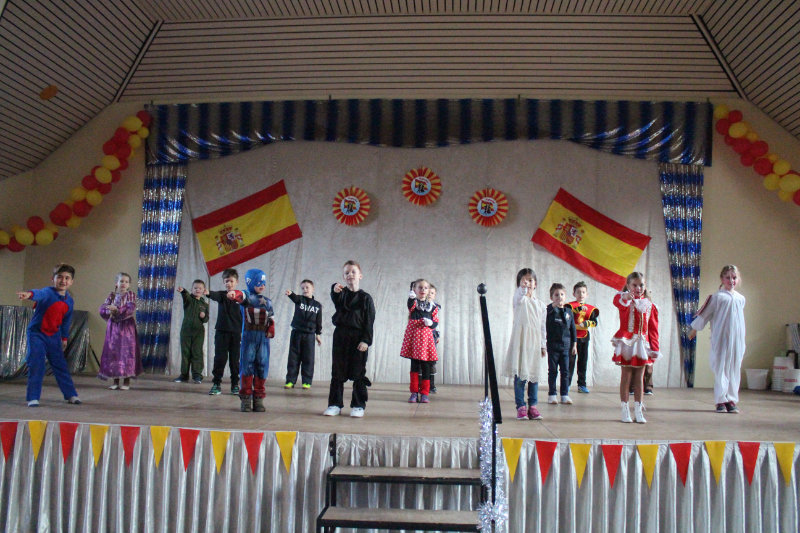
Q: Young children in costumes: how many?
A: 15